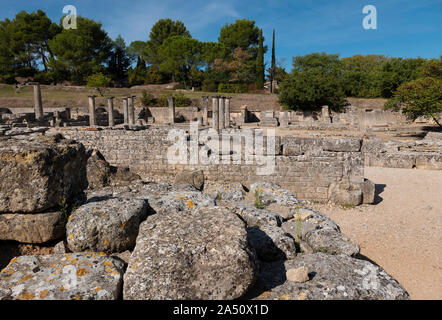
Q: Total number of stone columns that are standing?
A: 10